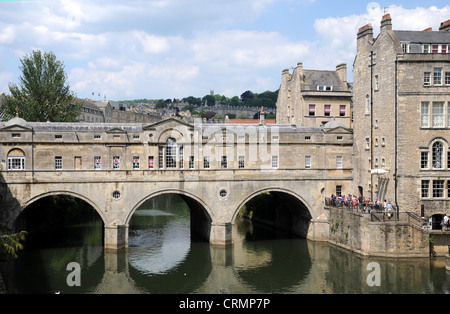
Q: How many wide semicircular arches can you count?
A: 3